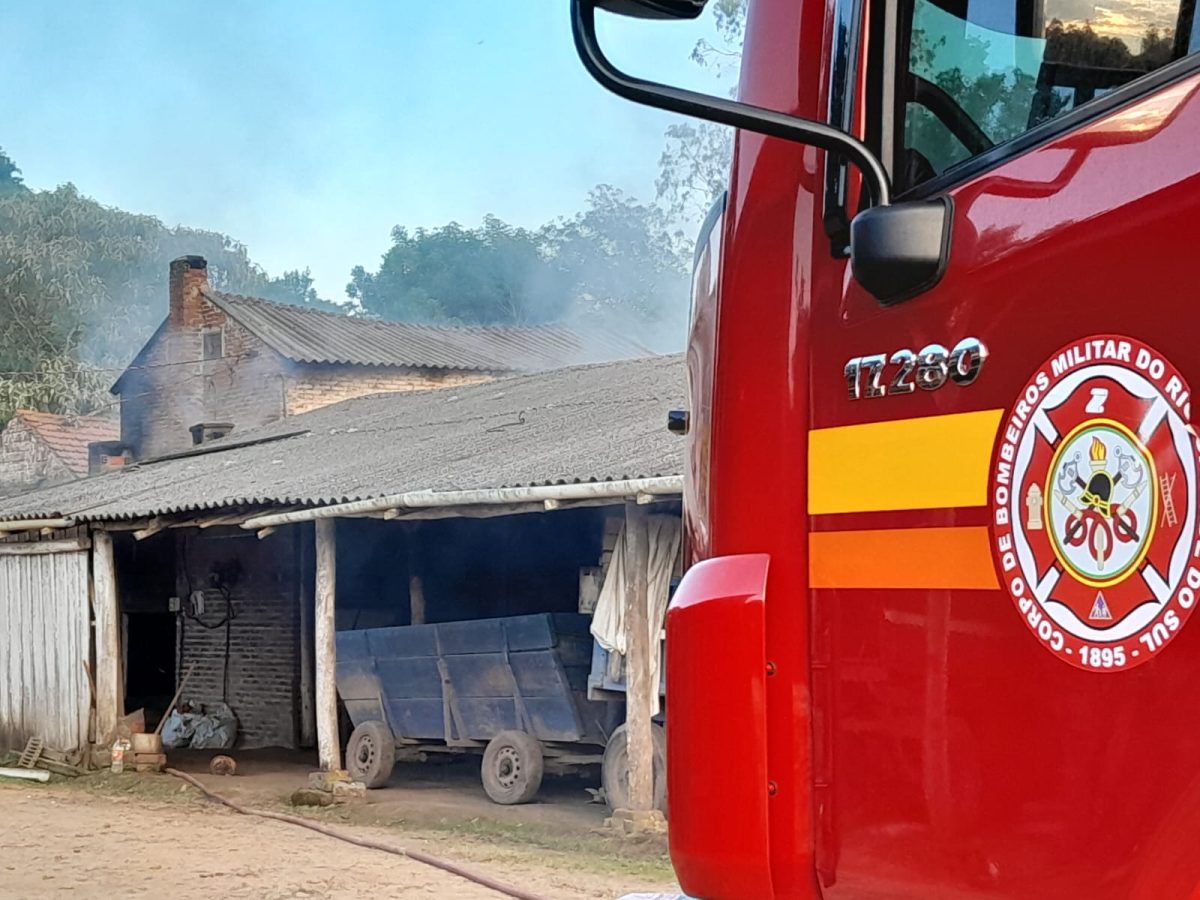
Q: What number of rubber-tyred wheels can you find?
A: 3